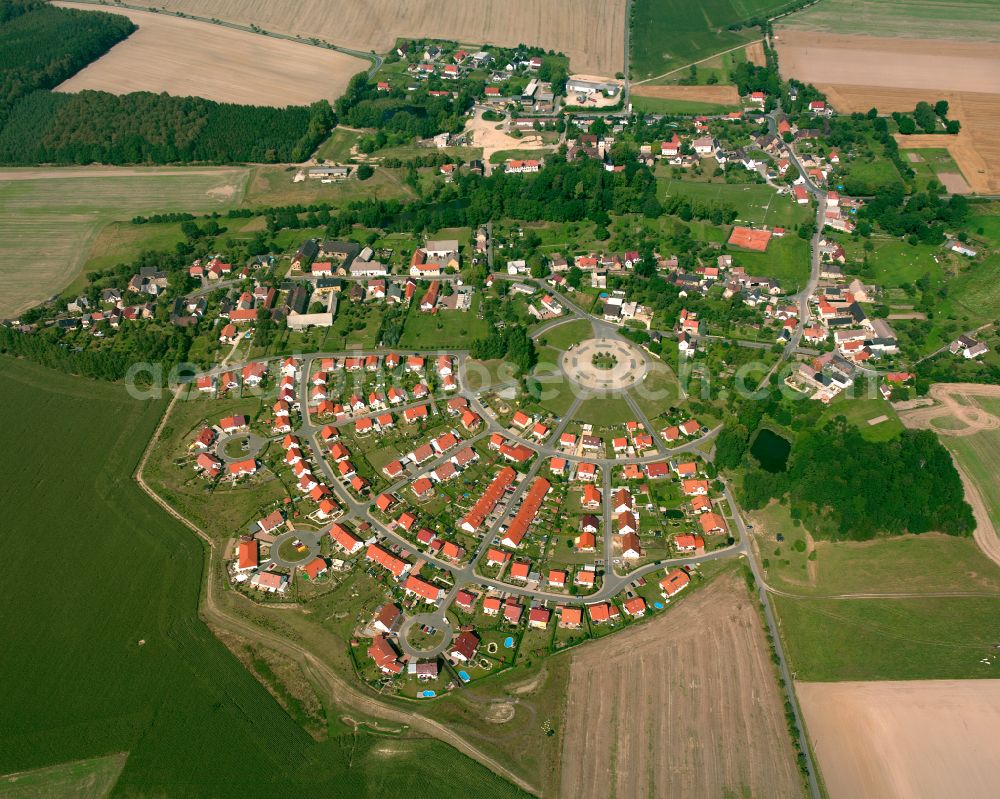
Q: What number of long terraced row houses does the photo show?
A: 2